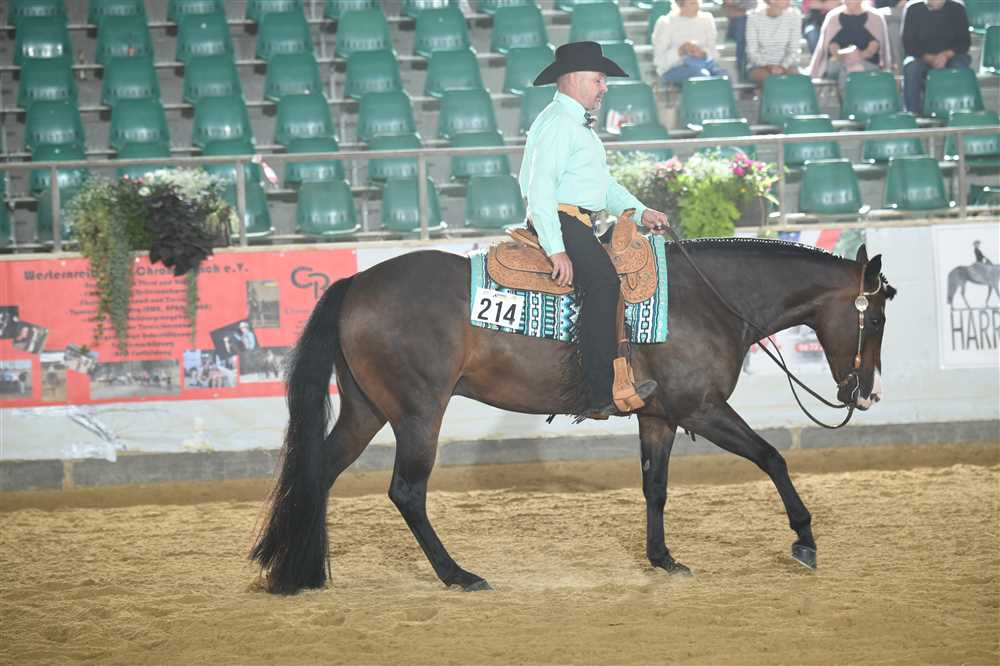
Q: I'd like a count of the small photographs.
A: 10